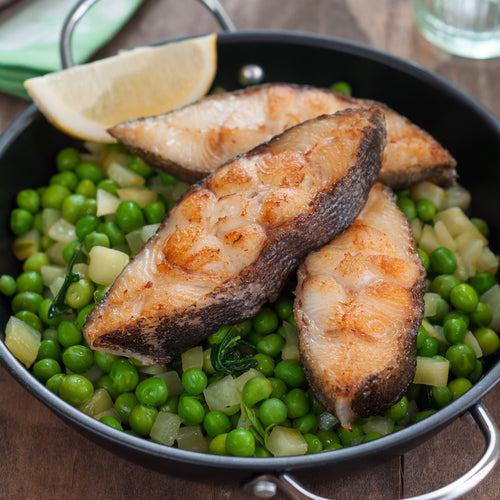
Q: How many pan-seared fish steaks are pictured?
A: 3